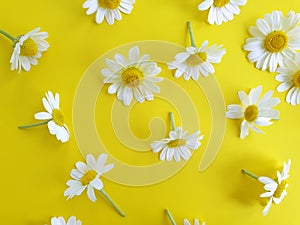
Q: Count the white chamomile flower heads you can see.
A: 14